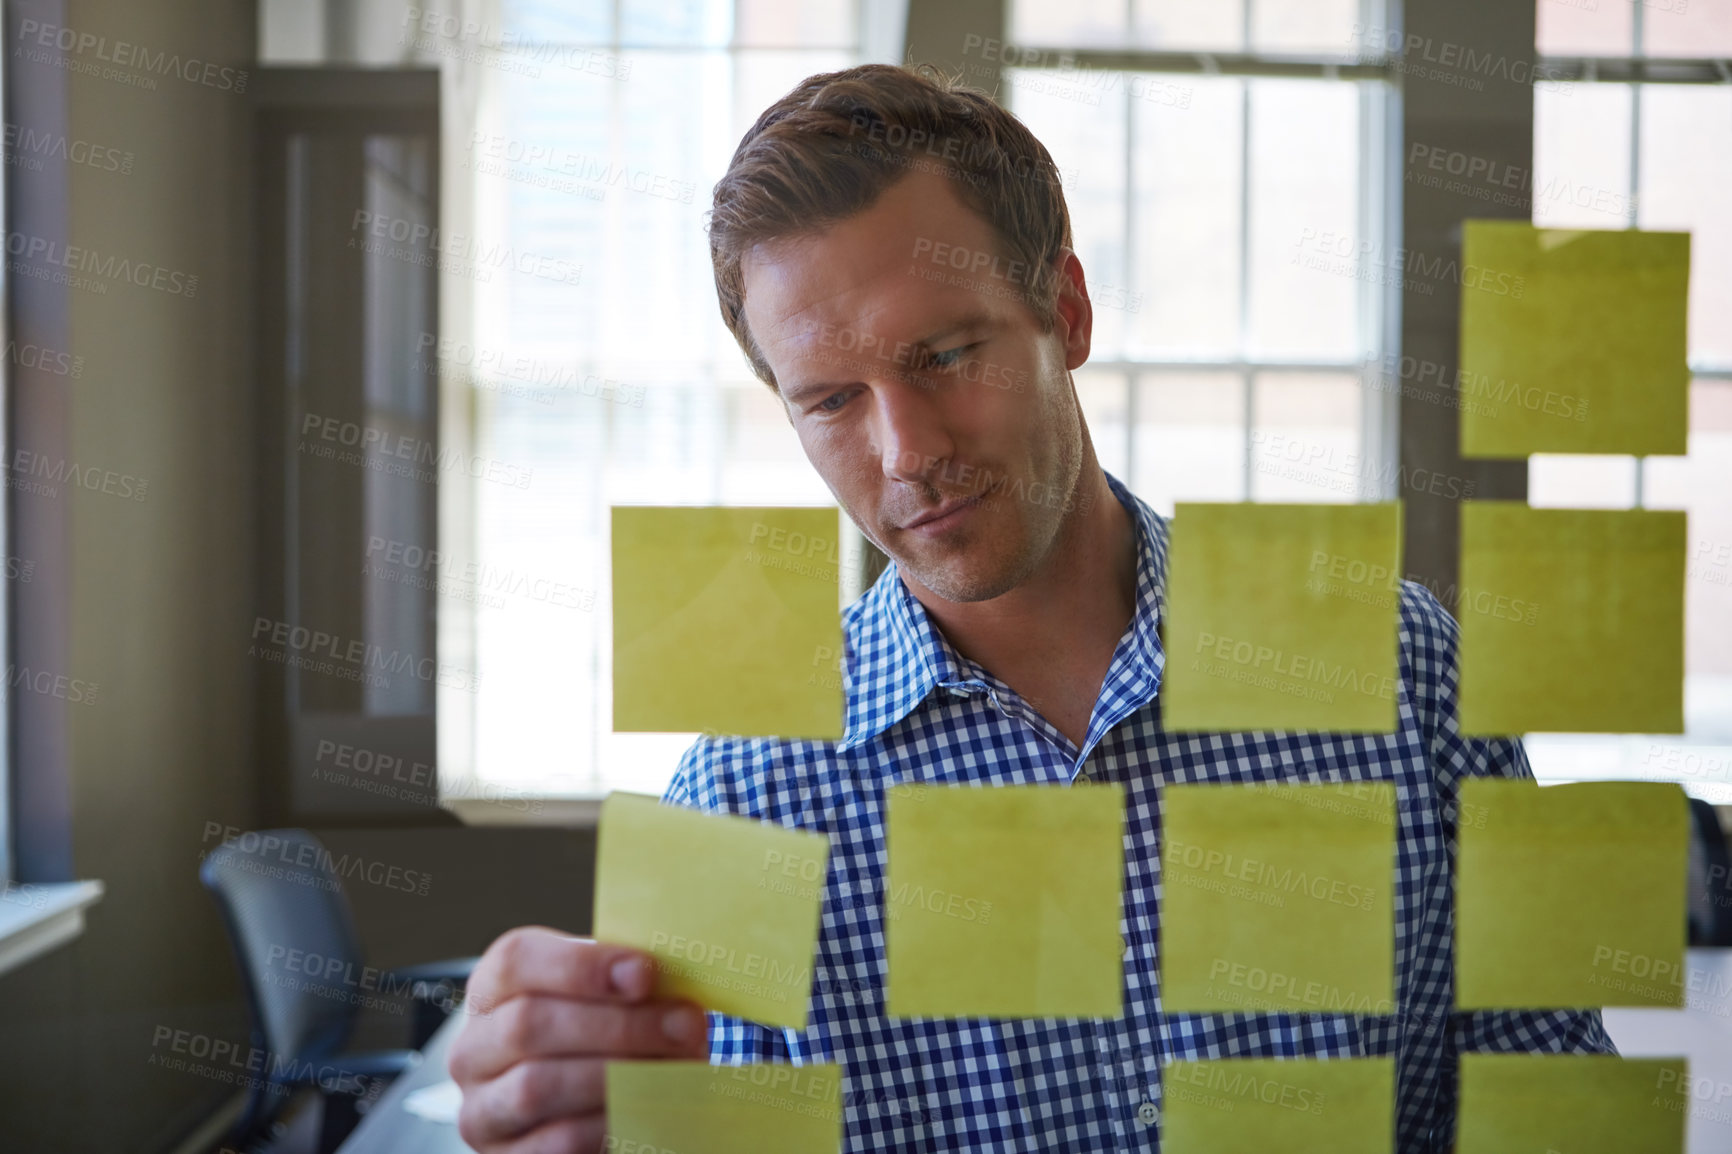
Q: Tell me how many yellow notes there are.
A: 11